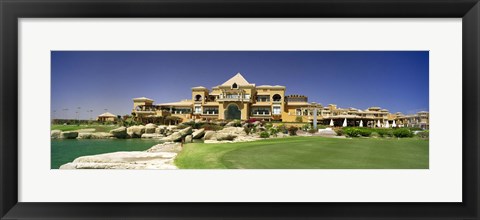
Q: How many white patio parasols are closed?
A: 6